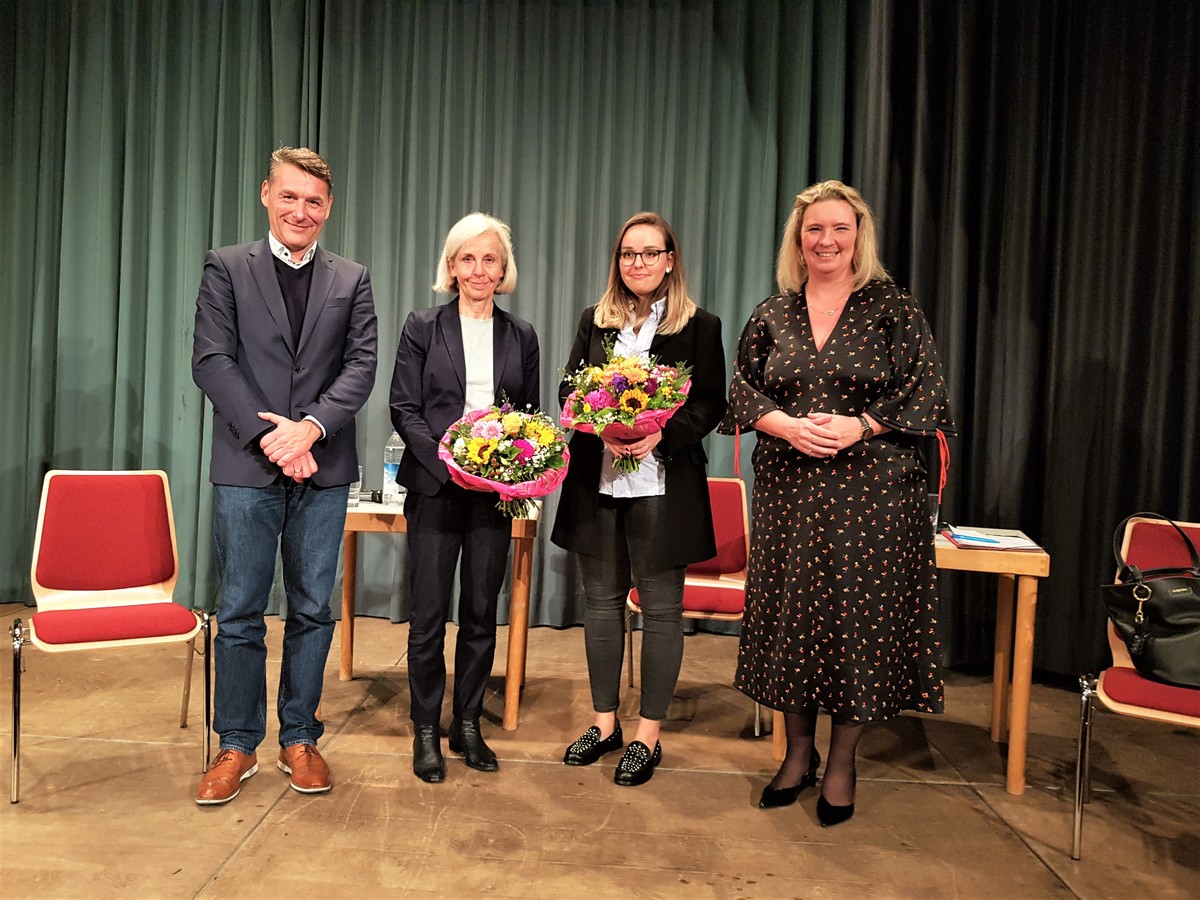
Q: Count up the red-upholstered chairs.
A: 3